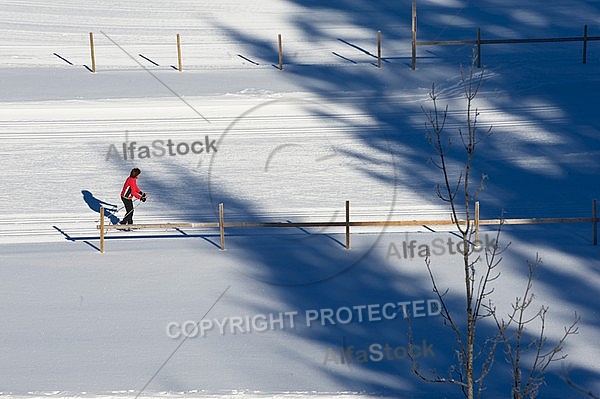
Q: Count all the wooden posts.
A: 12